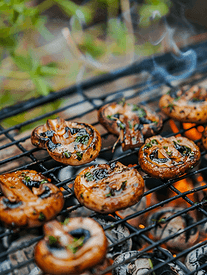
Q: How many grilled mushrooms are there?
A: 7